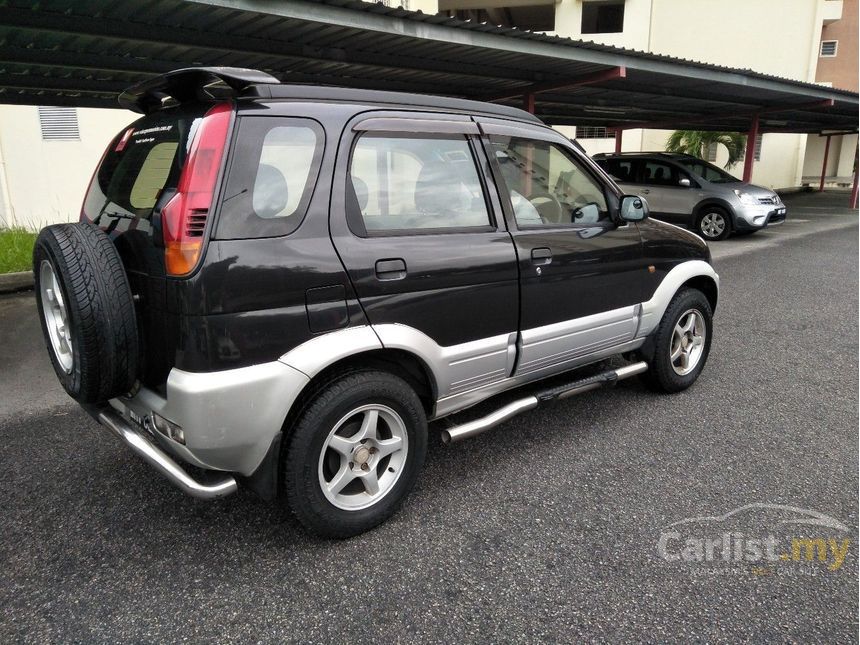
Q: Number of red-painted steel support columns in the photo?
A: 5